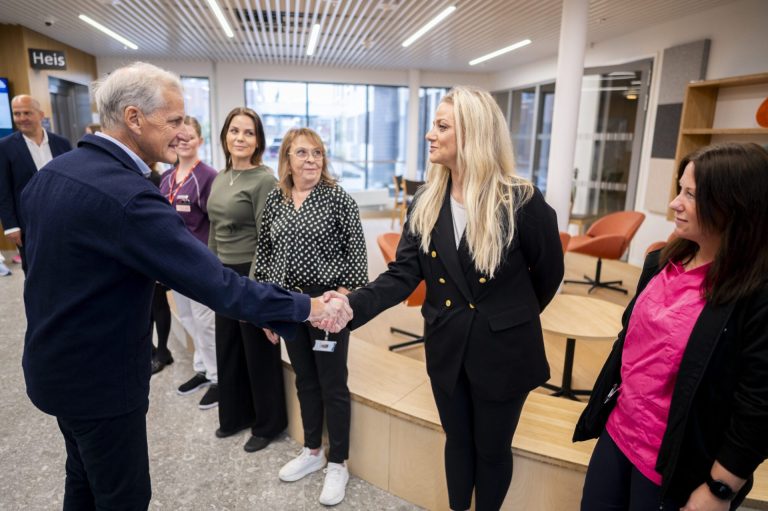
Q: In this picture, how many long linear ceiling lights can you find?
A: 5